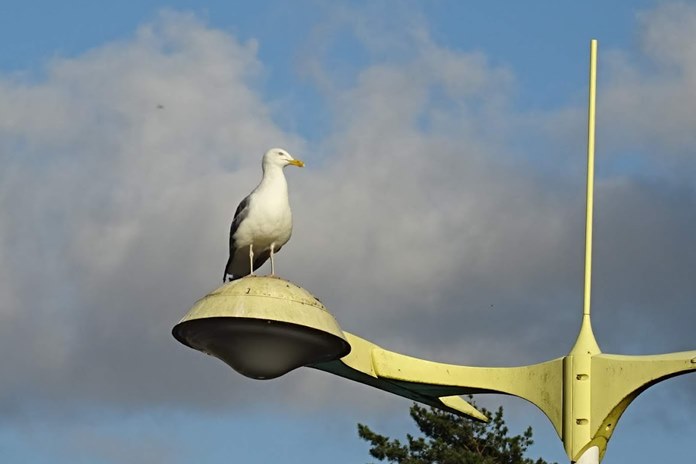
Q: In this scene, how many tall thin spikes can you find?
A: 1